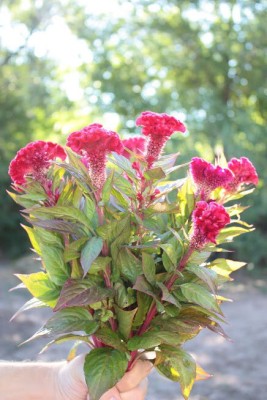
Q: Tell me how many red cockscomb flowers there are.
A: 7